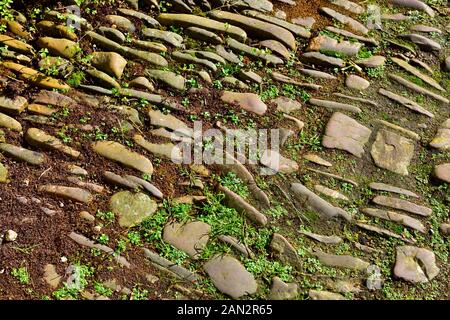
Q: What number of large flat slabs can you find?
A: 6